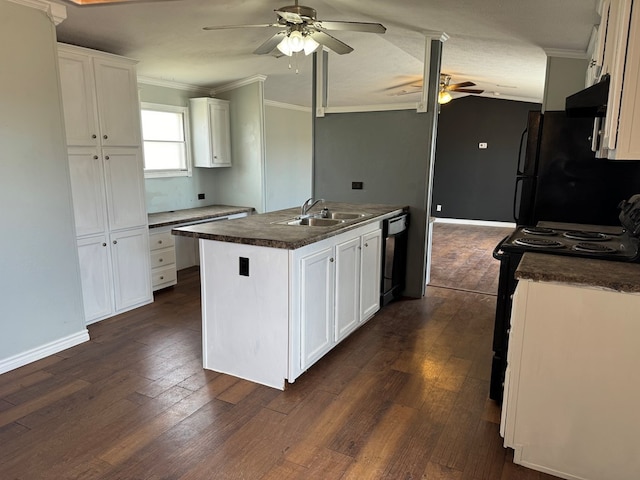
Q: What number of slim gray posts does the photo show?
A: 2